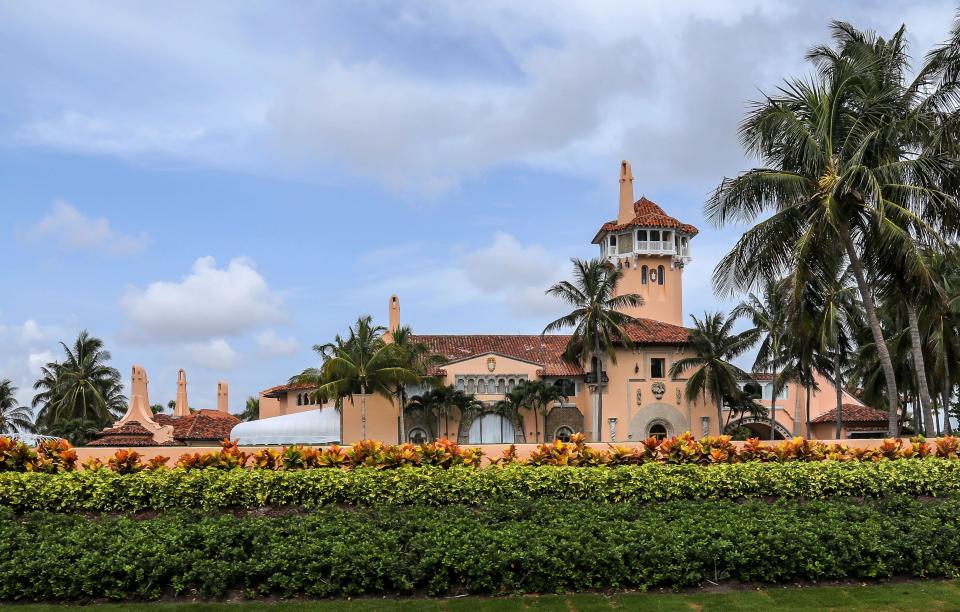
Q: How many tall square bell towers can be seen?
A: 1